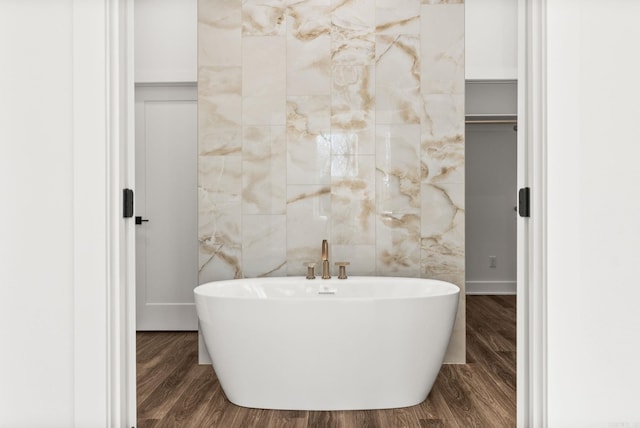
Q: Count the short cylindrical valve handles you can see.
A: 2